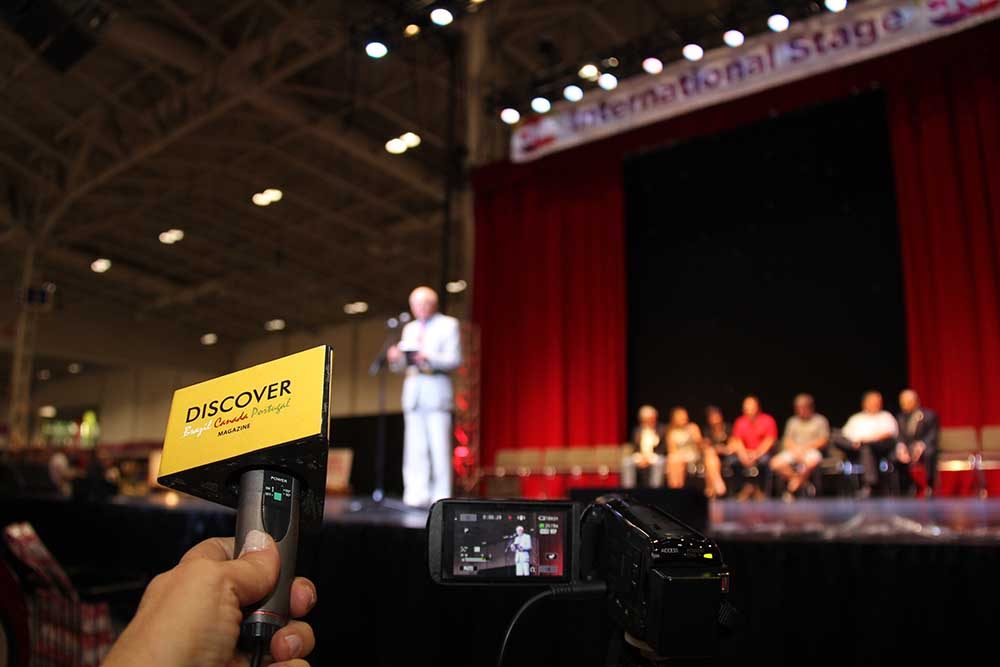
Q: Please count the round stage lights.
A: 11